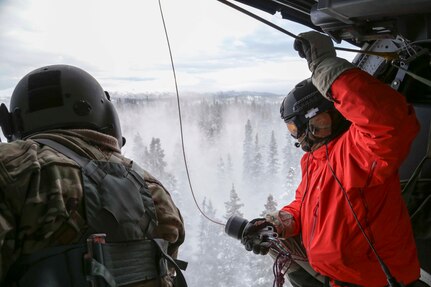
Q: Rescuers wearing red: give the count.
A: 1